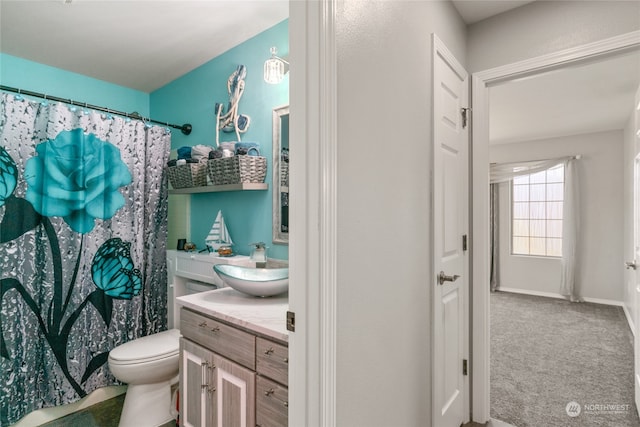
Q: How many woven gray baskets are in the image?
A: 2